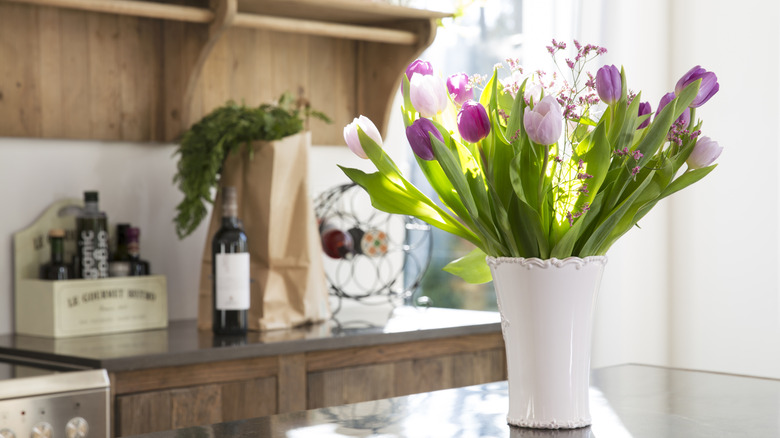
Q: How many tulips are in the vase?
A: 13